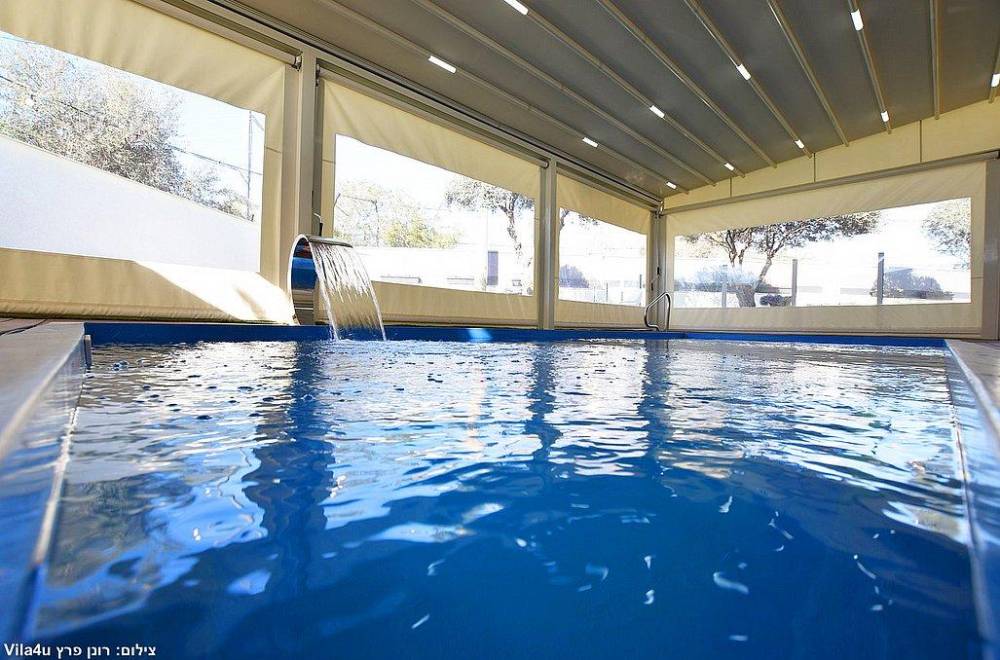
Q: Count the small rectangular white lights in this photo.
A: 11